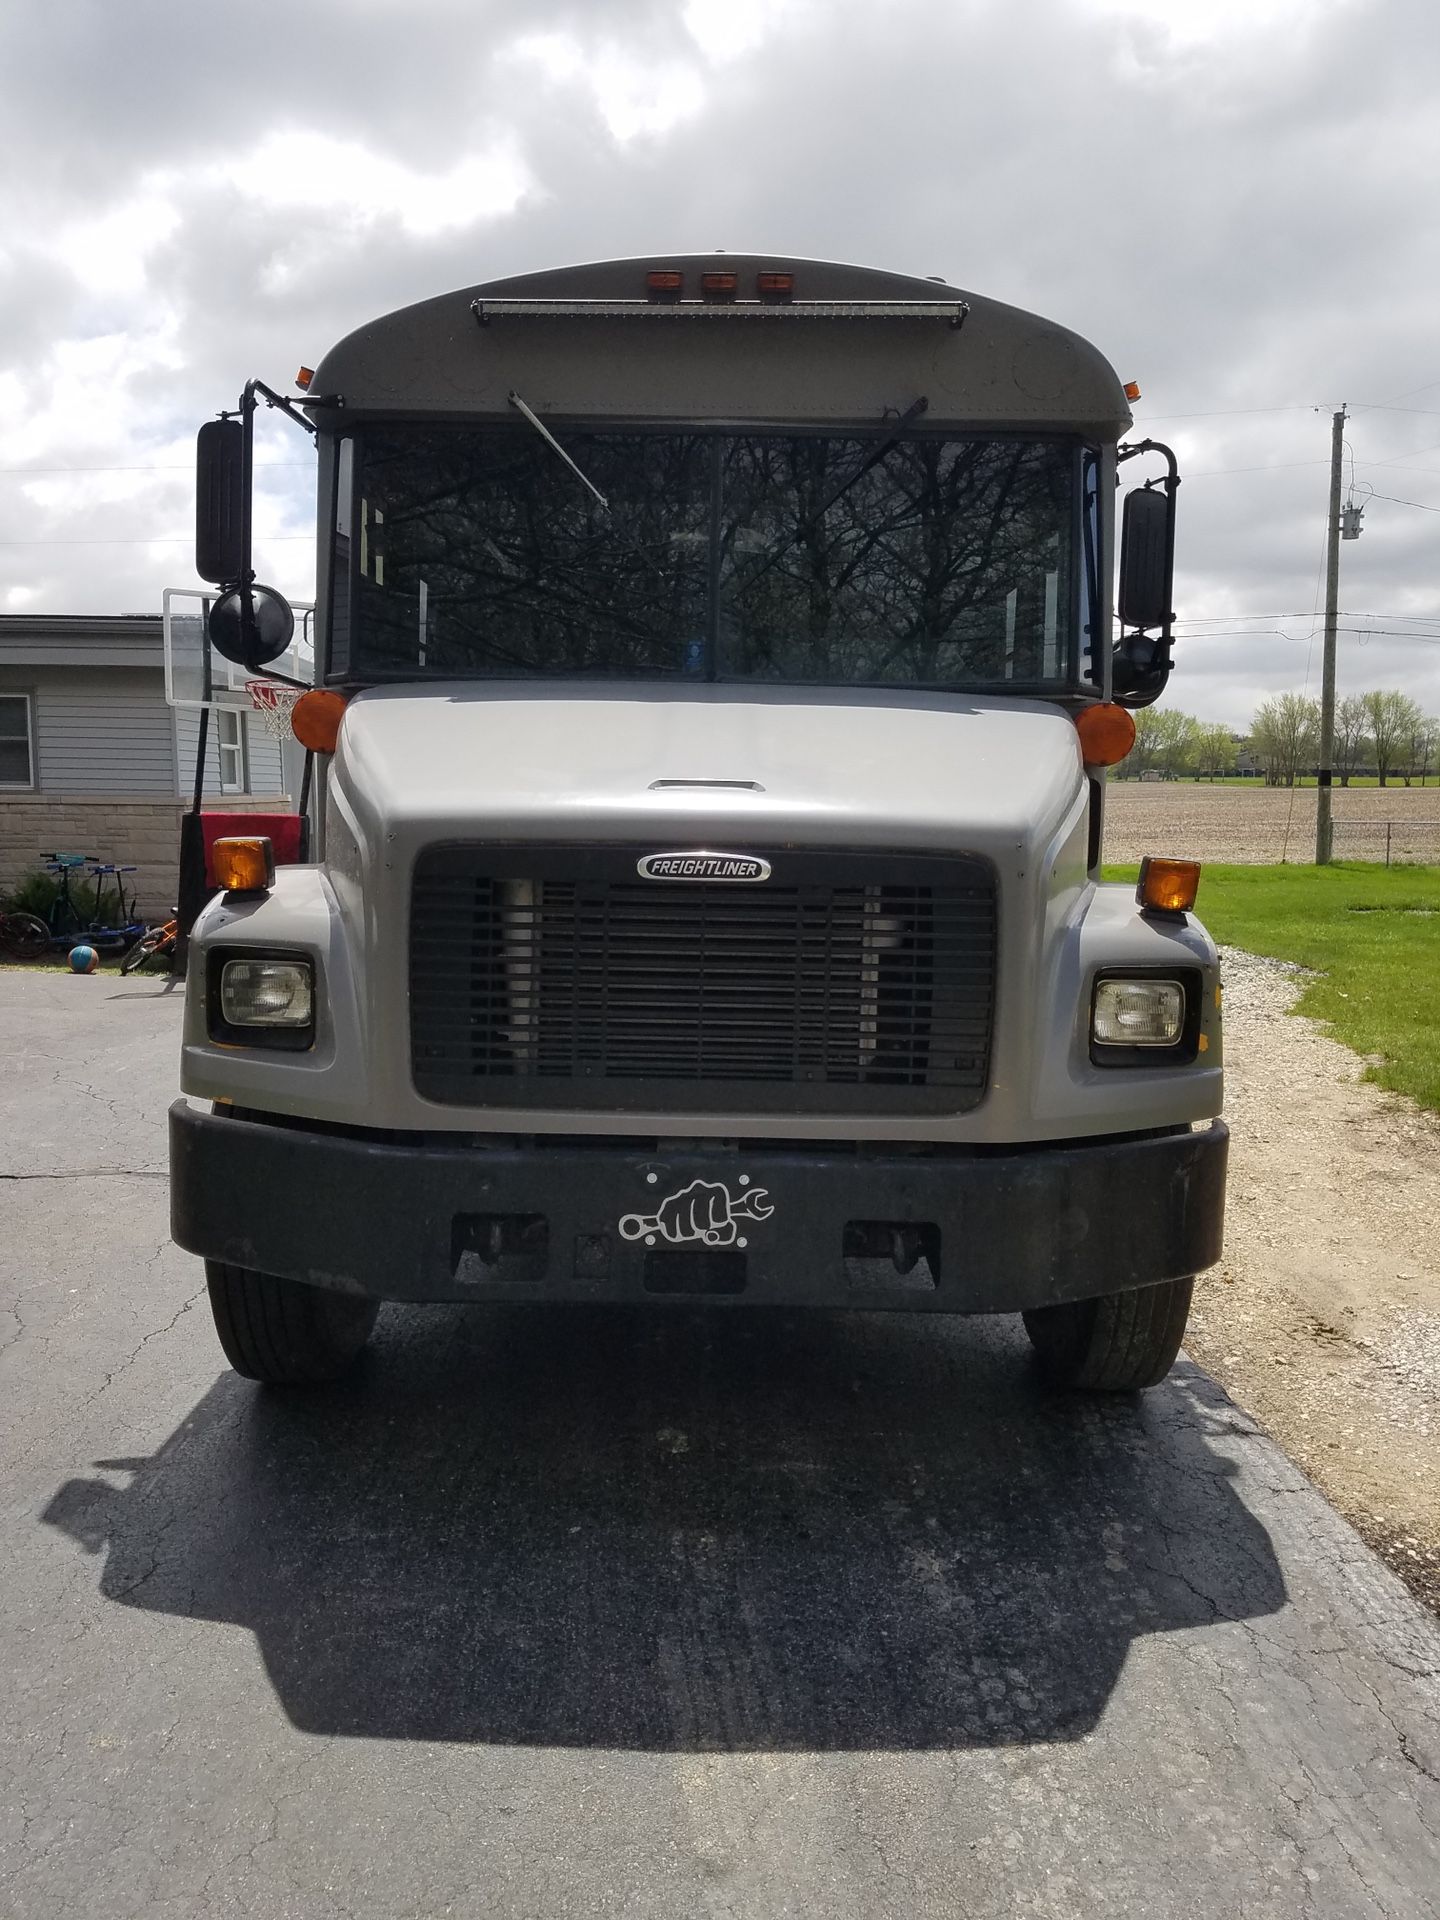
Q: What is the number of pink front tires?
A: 0